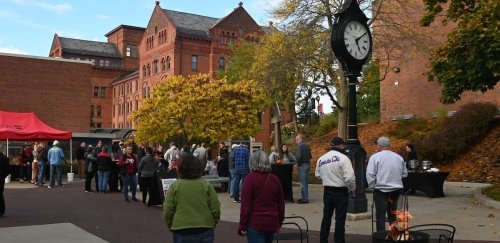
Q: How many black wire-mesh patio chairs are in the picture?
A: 2